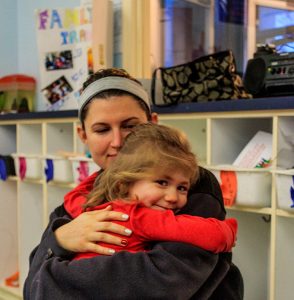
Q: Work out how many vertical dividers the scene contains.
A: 5